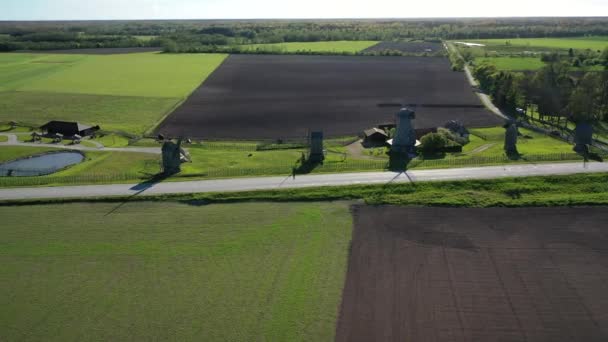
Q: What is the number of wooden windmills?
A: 5